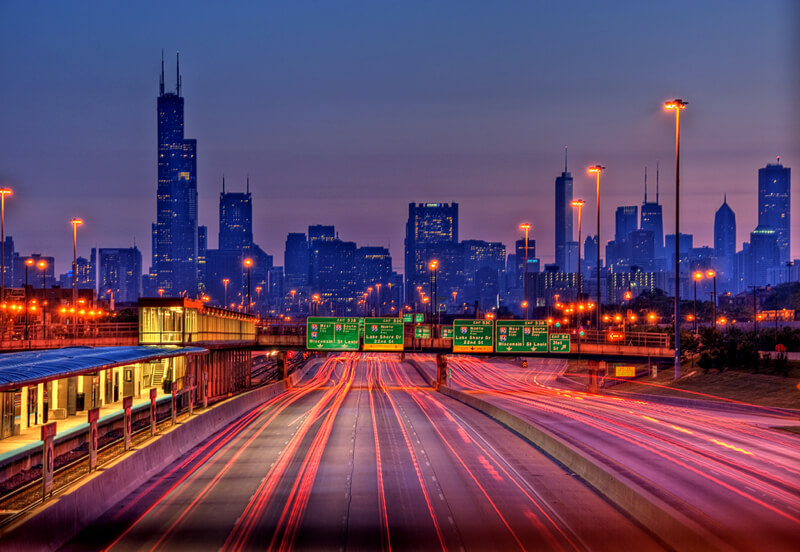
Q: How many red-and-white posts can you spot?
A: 7